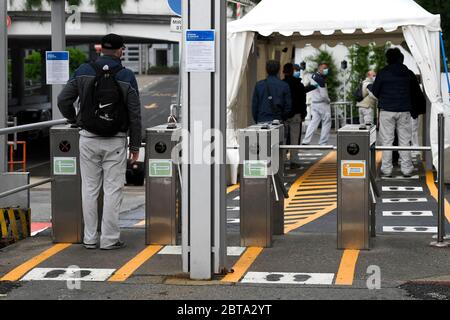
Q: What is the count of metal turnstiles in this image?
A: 4